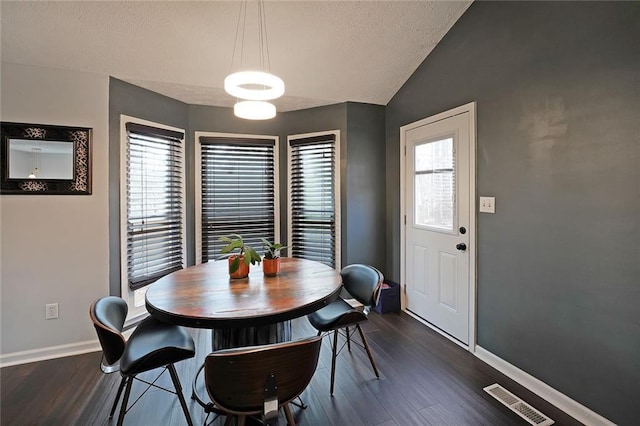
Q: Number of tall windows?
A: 3